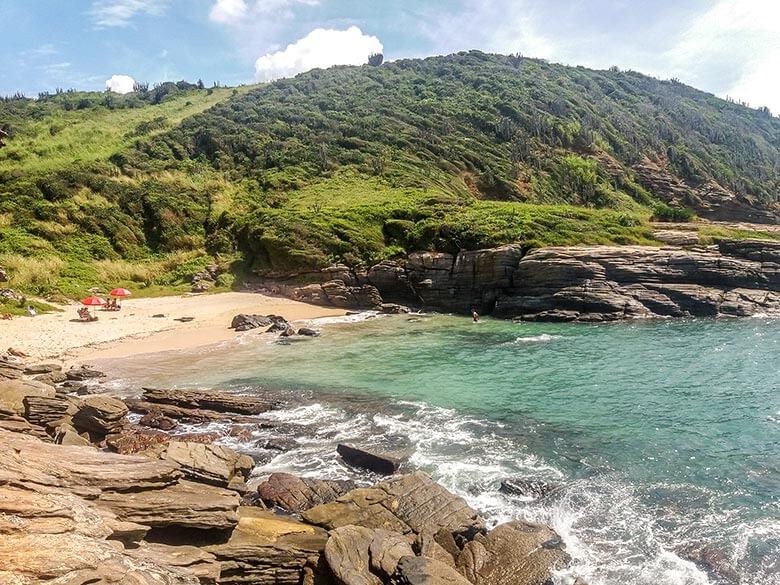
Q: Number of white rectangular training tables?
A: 0